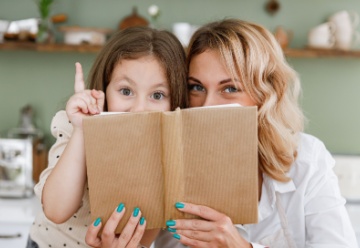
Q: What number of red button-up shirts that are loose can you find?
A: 0